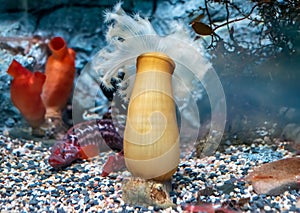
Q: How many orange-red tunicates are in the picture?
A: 2